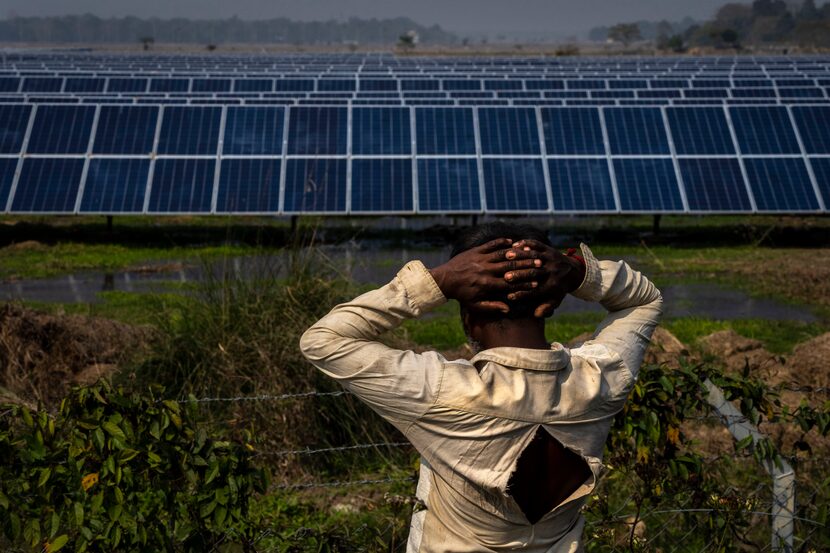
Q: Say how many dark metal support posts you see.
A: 4